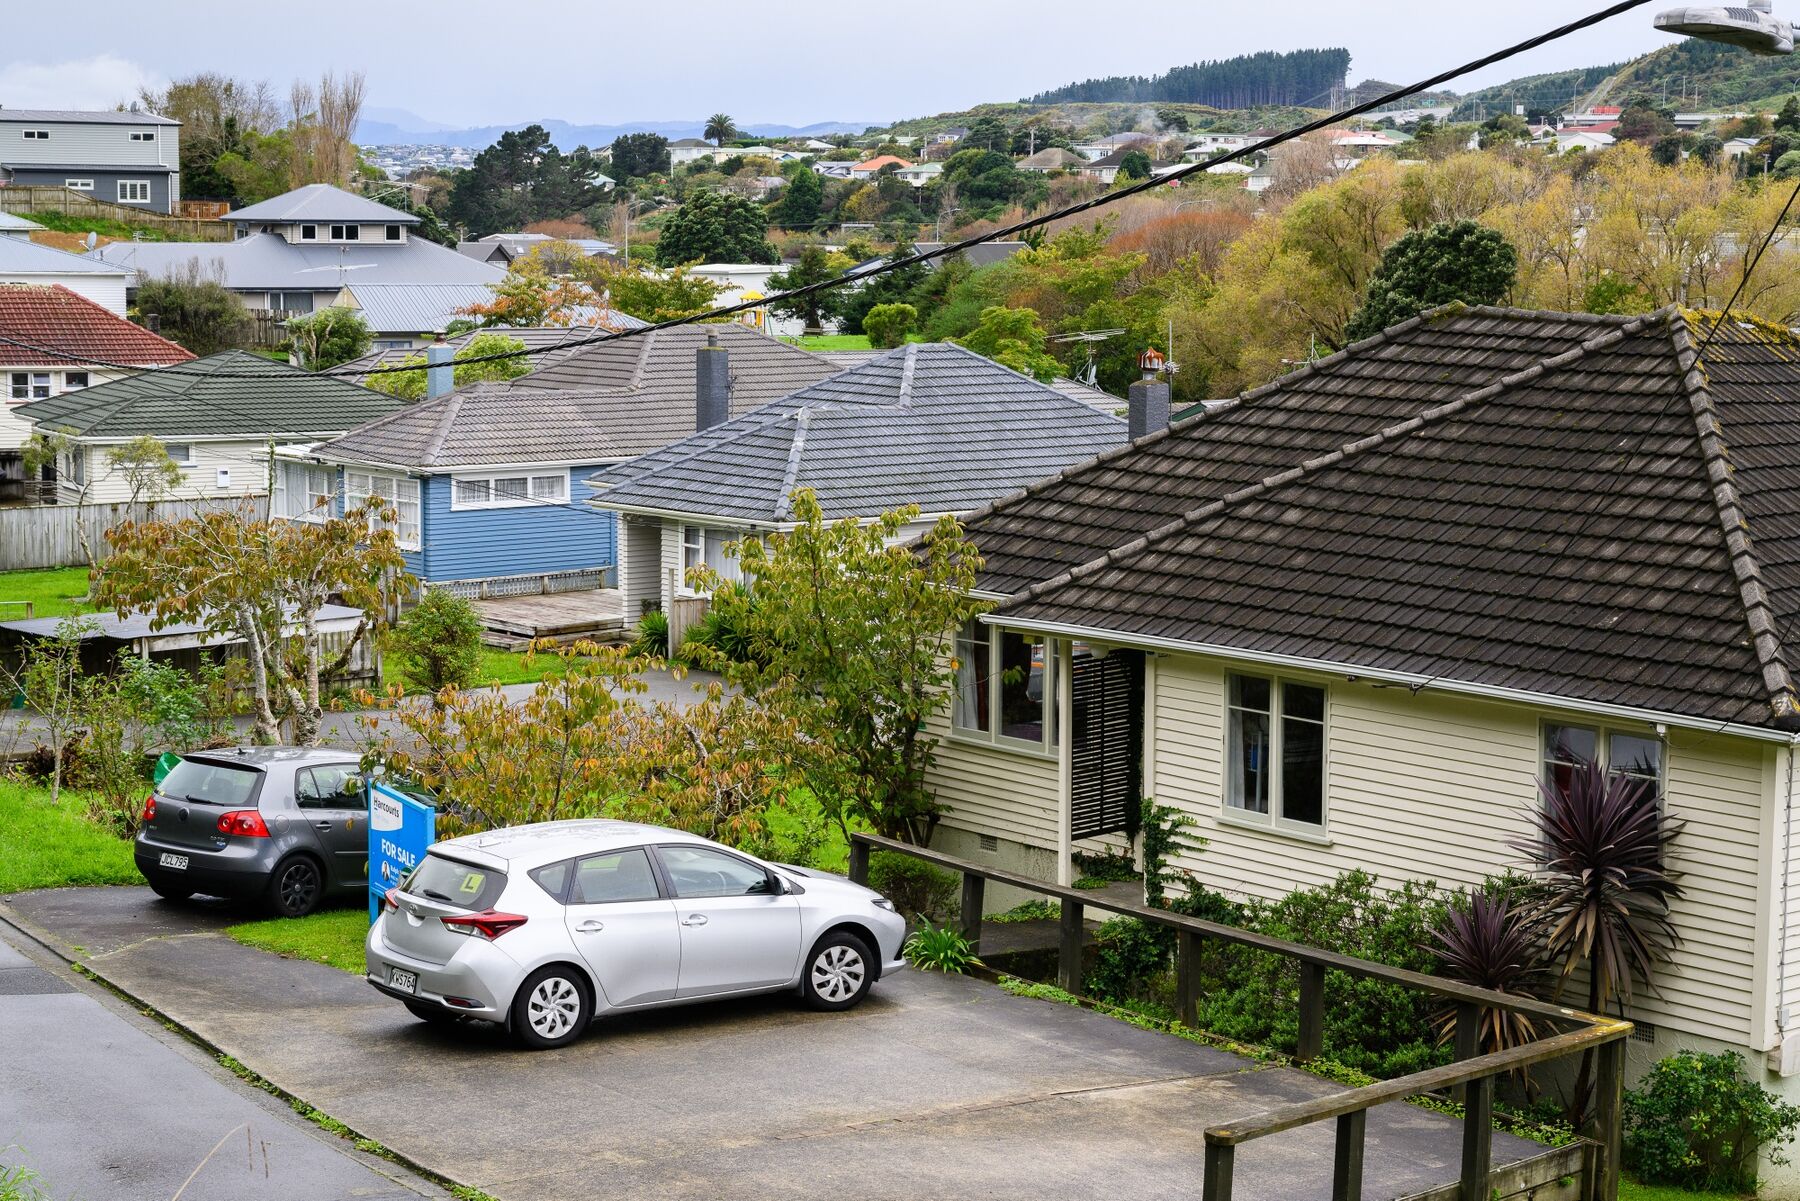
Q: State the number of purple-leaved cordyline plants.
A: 2